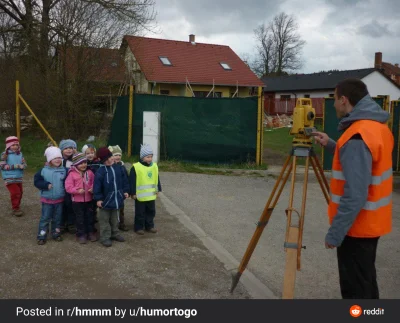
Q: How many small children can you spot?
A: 8